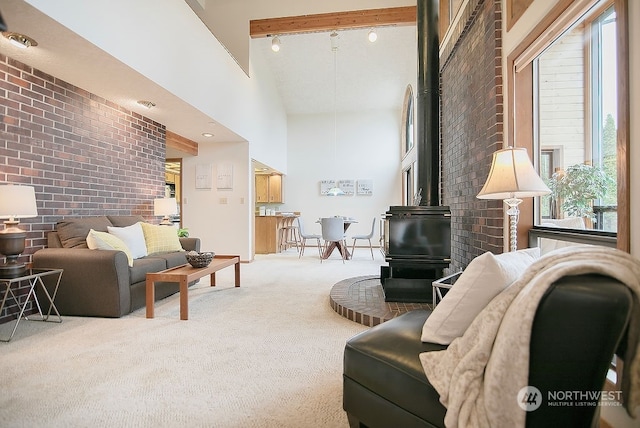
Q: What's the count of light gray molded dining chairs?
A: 3